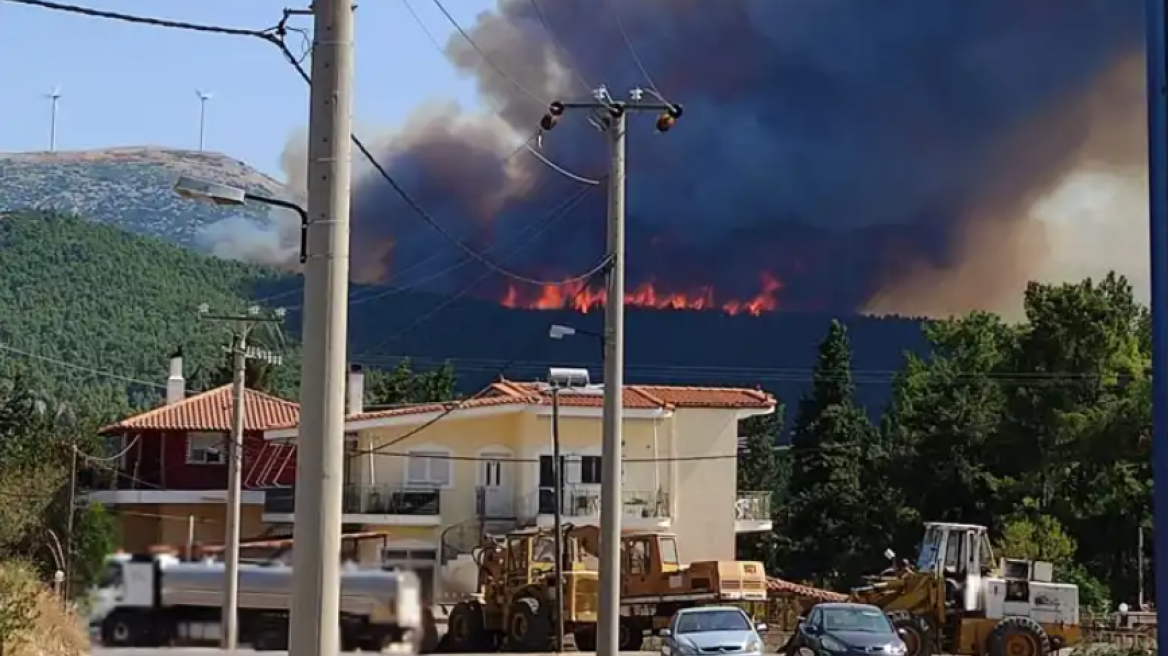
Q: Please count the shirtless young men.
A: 0